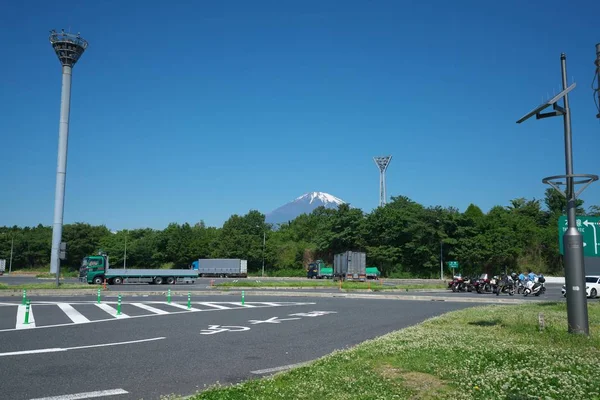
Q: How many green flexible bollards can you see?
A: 7